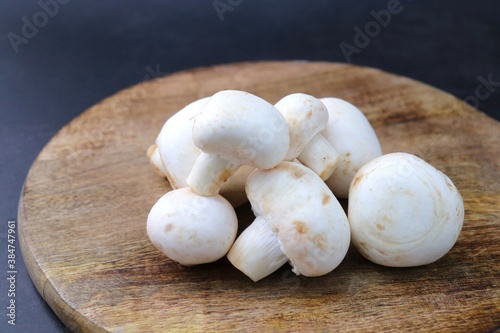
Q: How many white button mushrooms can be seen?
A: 7